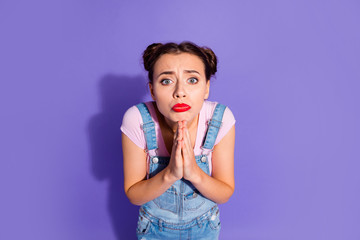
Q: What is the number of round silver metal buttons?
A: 2